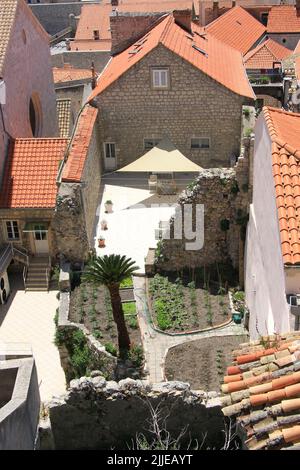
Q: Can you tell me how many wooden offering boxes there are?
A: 0